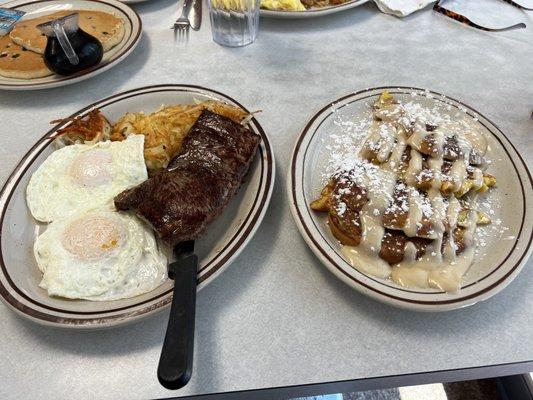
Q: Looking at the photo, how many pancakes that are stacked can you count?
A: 2